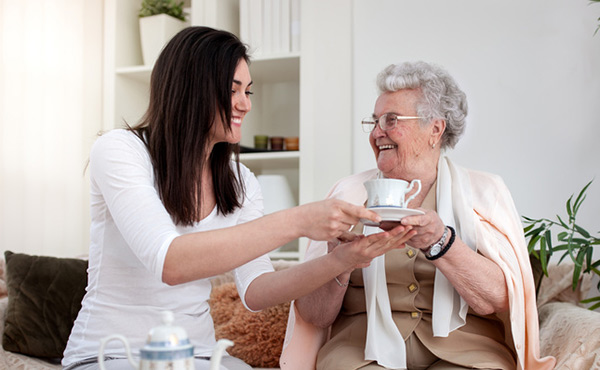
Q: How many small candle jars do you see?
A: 3